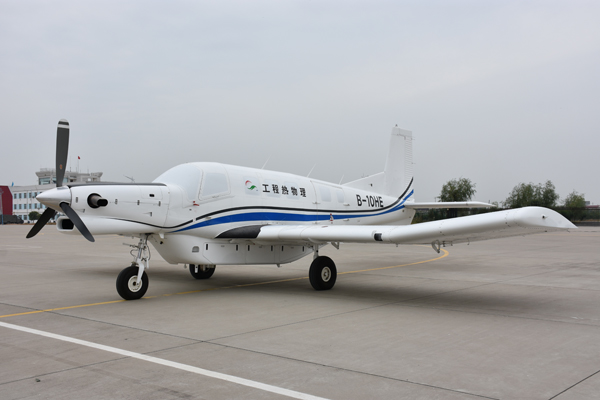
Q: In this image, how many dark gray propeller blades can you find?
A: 3